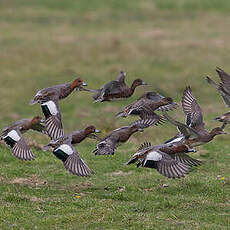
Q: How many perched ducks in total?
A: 0